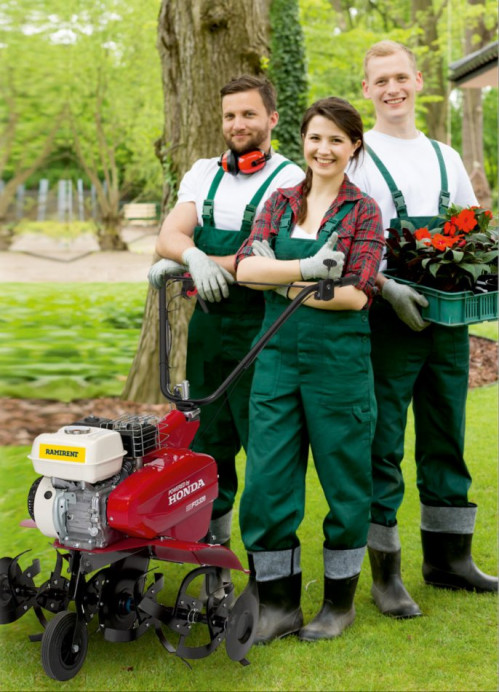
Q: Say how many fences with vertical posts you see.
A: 1